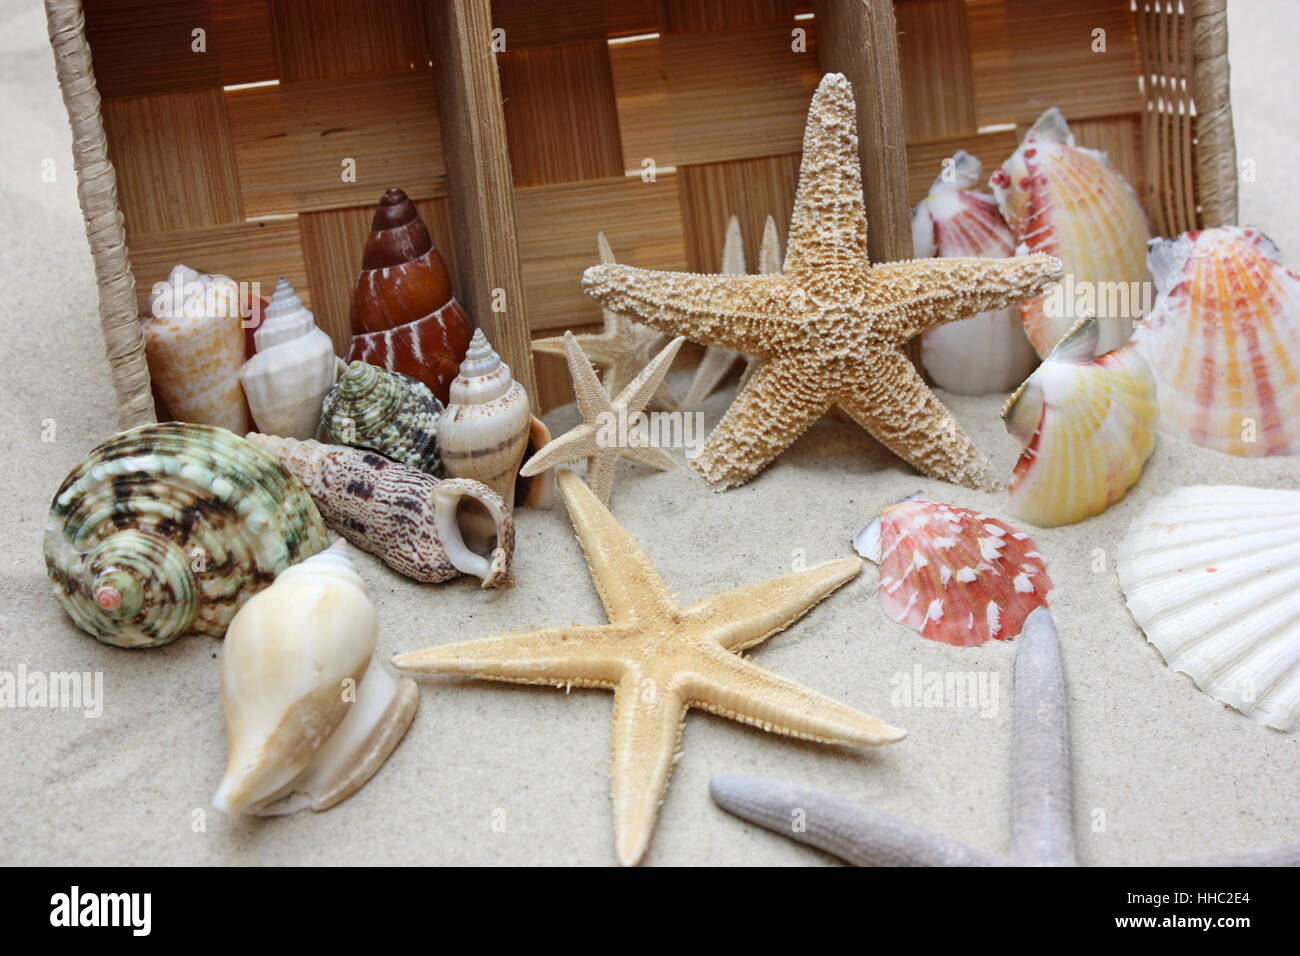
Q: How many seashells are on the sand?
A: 14